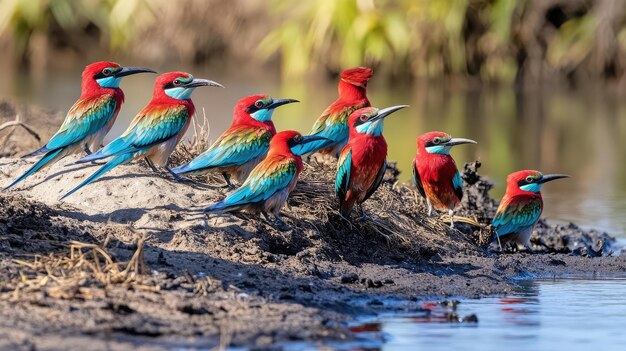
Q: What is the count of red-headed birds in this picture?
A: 8